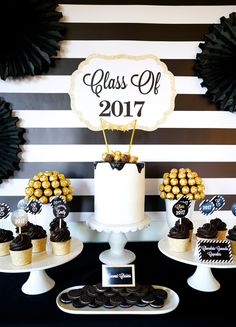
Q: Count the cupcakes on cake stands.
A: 11